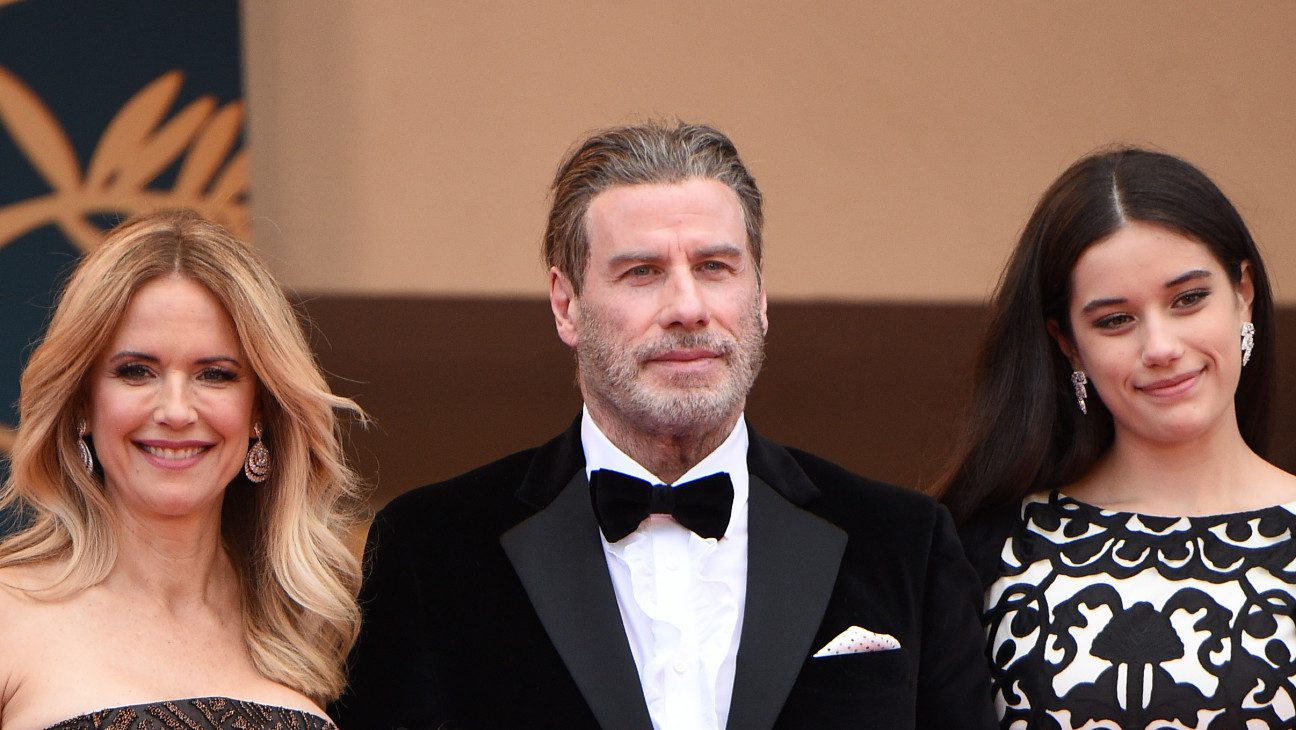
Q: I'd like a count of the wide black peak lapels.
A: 2